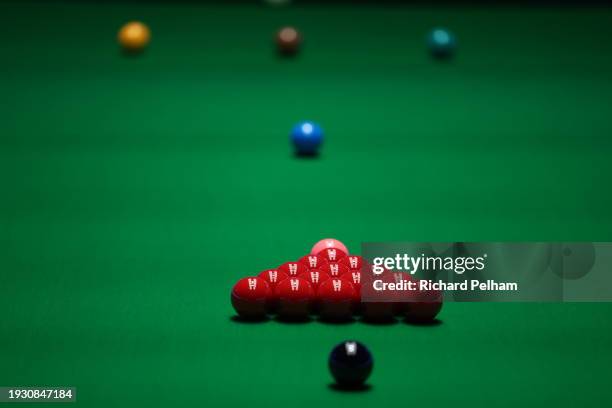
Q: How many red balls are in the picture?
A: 15